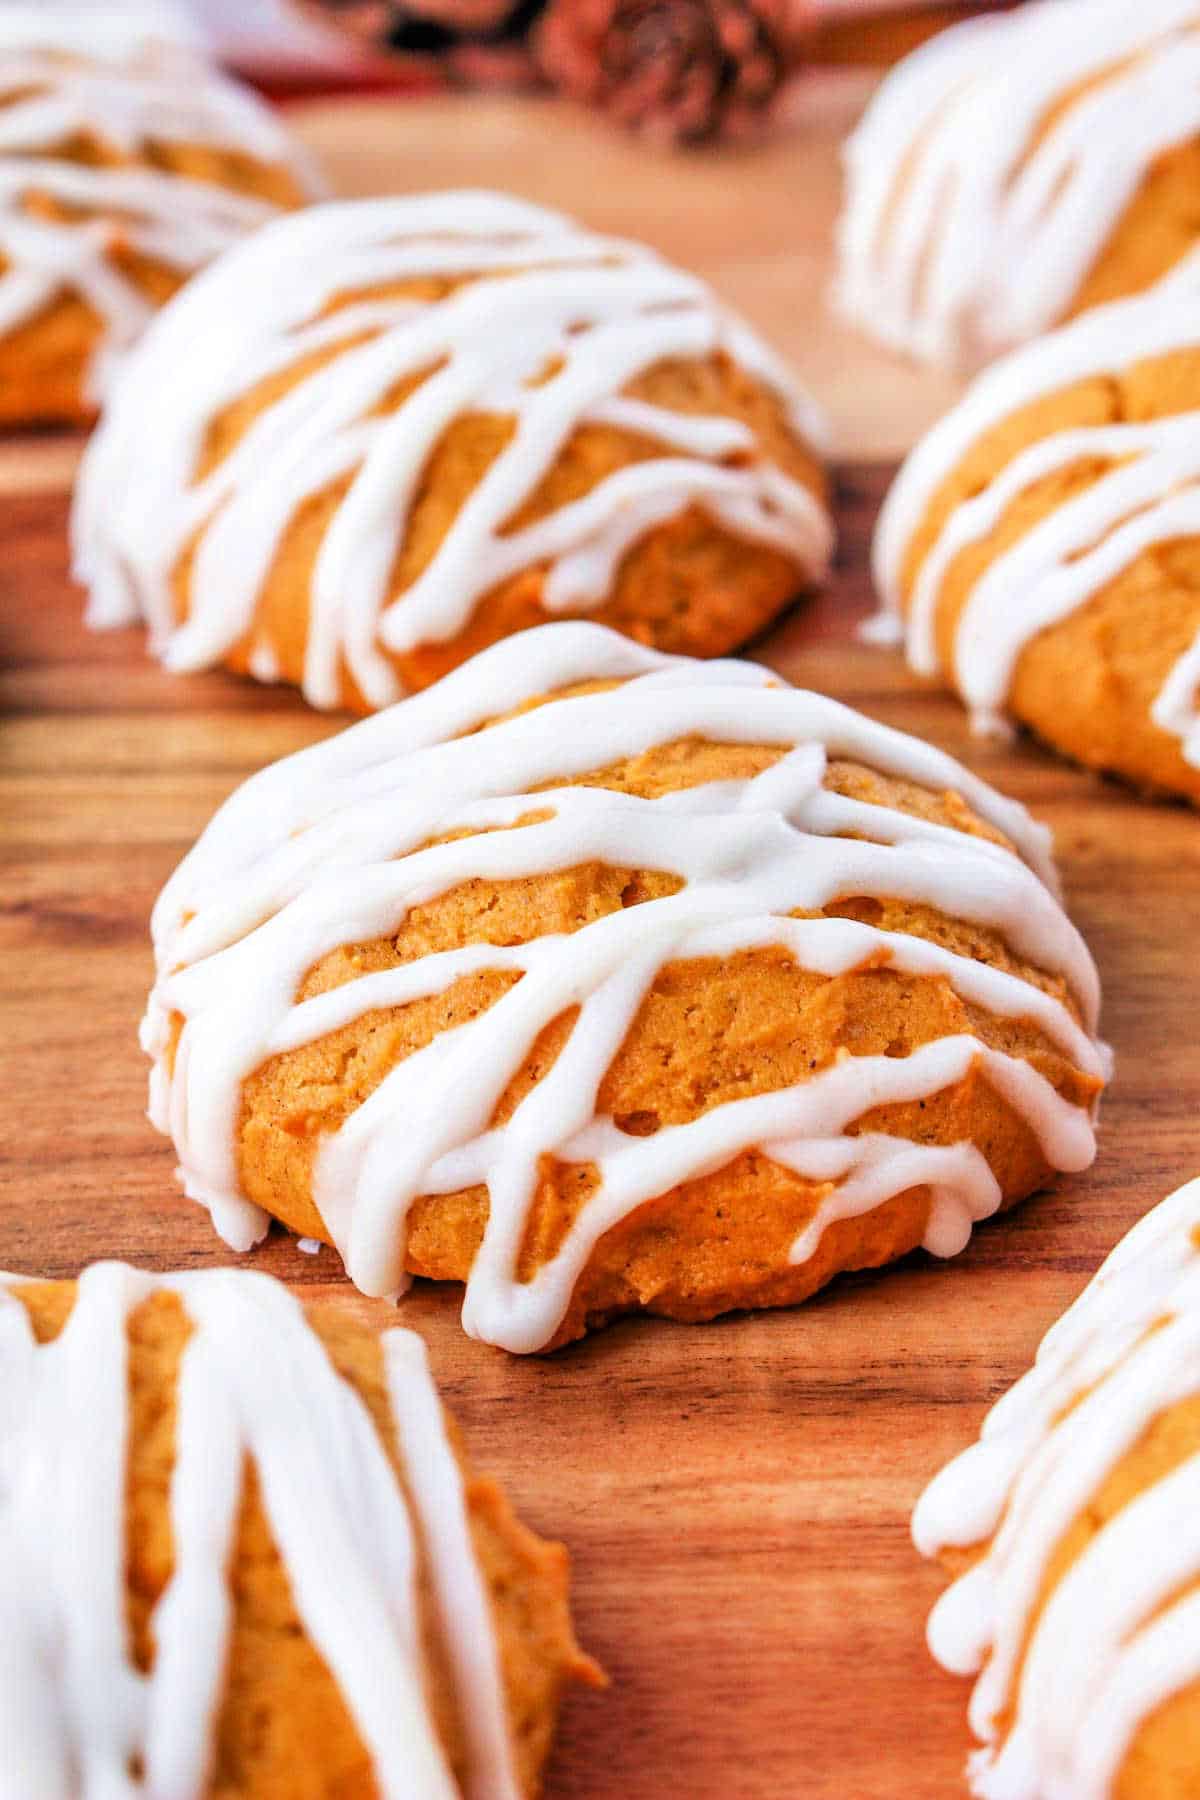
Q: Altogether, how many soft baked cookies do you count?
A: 7